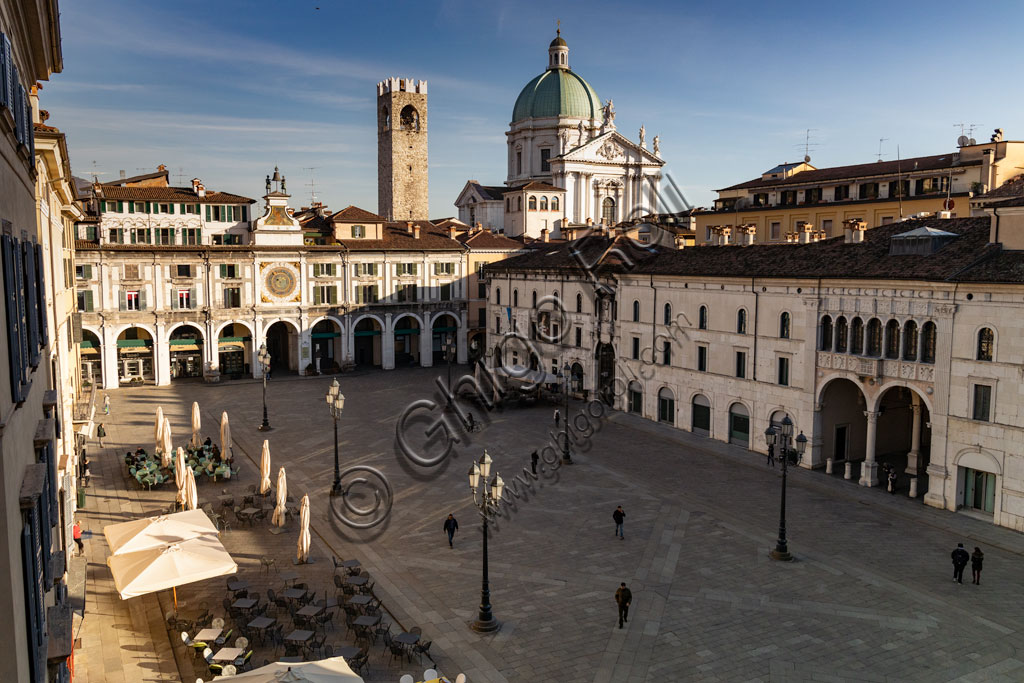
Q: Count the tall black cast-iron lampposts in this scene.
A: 6